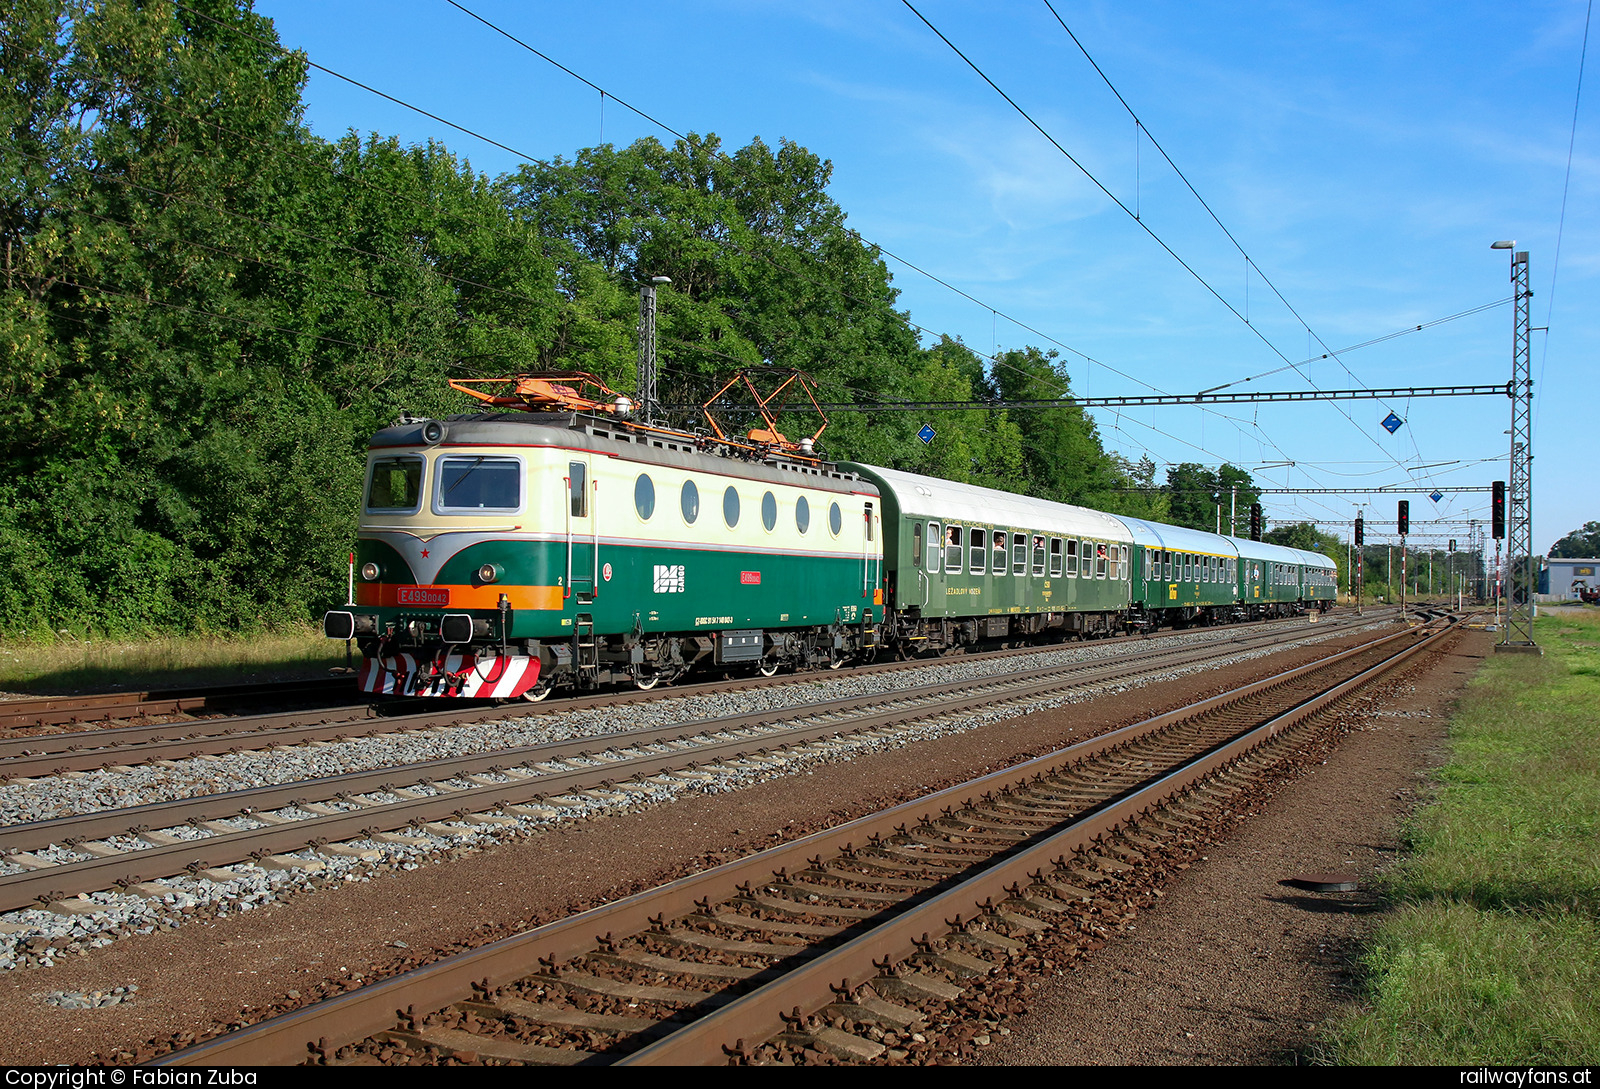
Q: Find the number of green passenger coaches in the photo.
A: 4